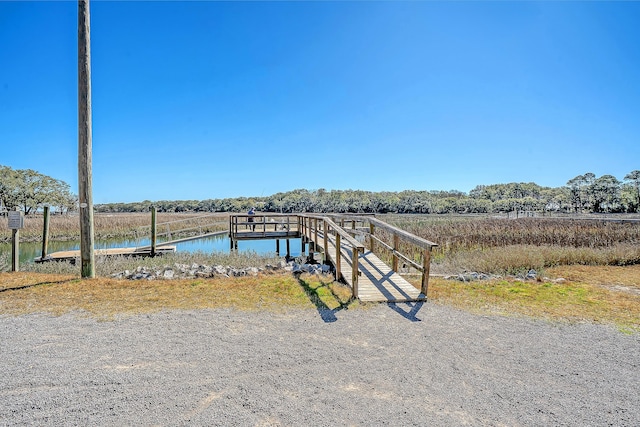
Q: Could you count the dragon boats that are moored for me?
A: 0